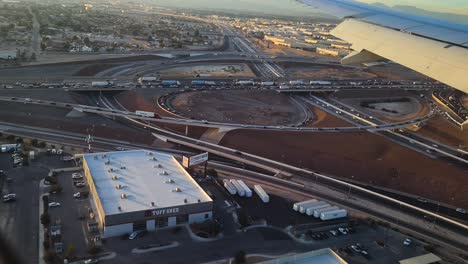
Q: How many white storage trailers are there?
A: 9